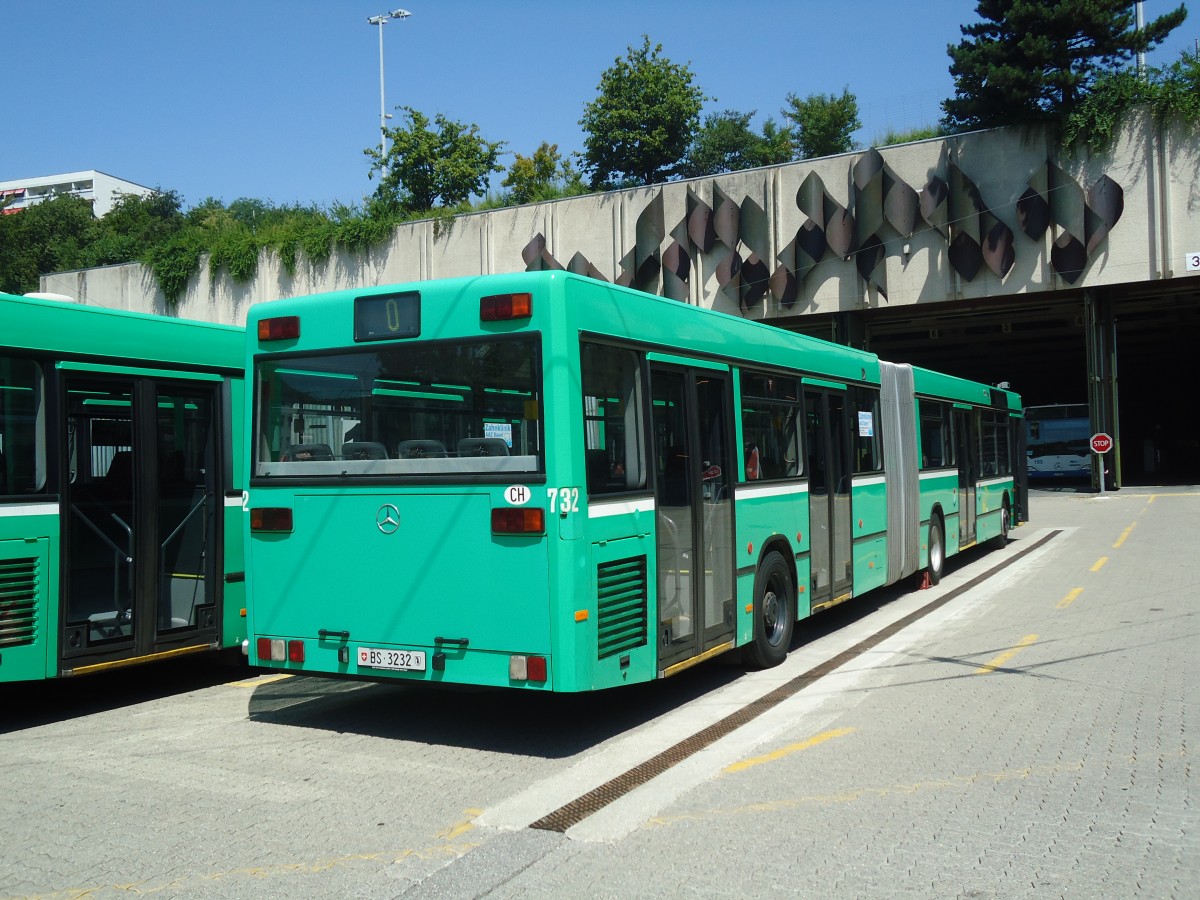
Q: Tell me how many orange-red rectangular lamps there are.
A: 4